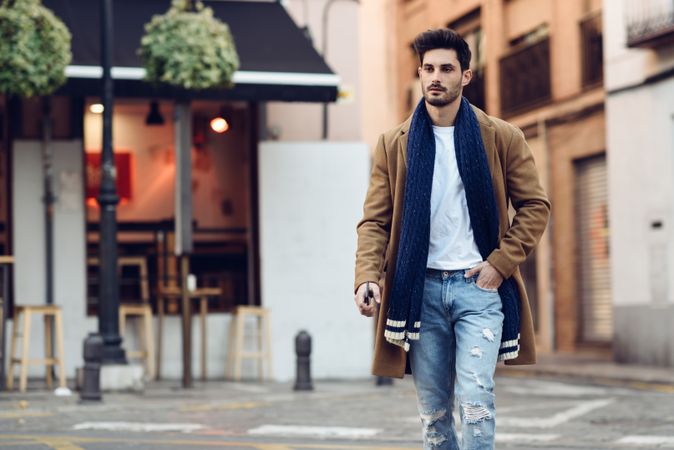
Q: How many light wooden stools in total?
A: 3